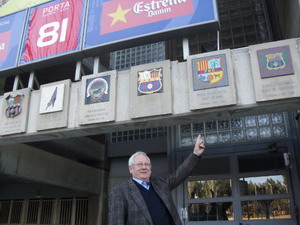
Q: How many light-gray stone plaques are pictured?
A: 6